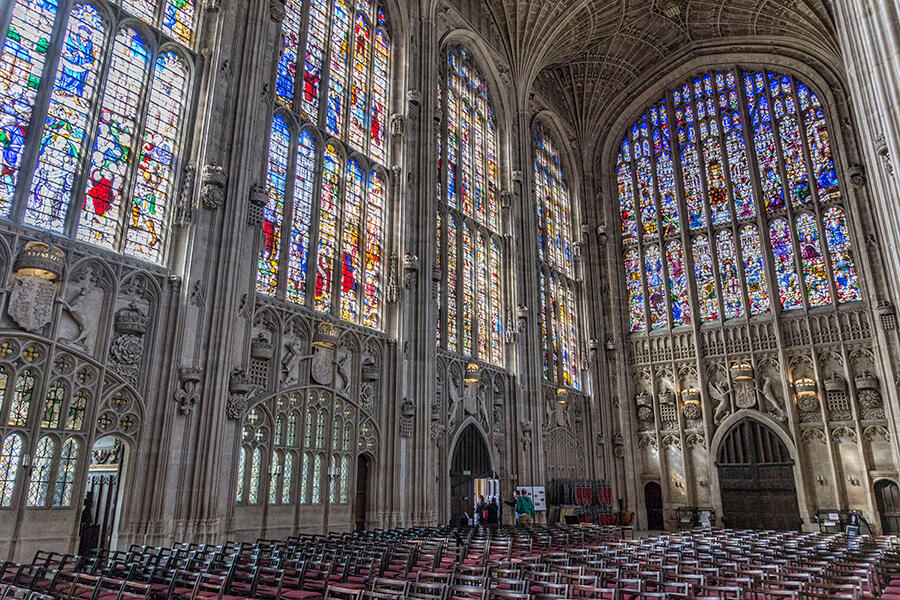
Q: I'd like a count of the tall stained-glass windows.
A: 5